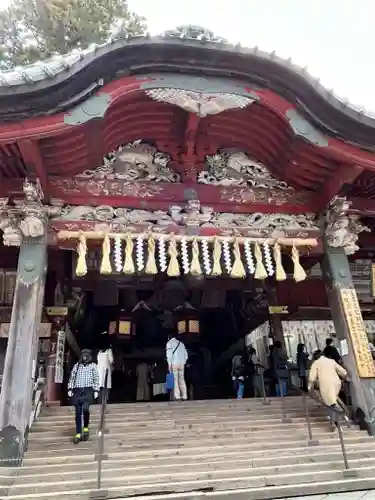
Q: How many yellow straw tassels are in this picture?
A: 11